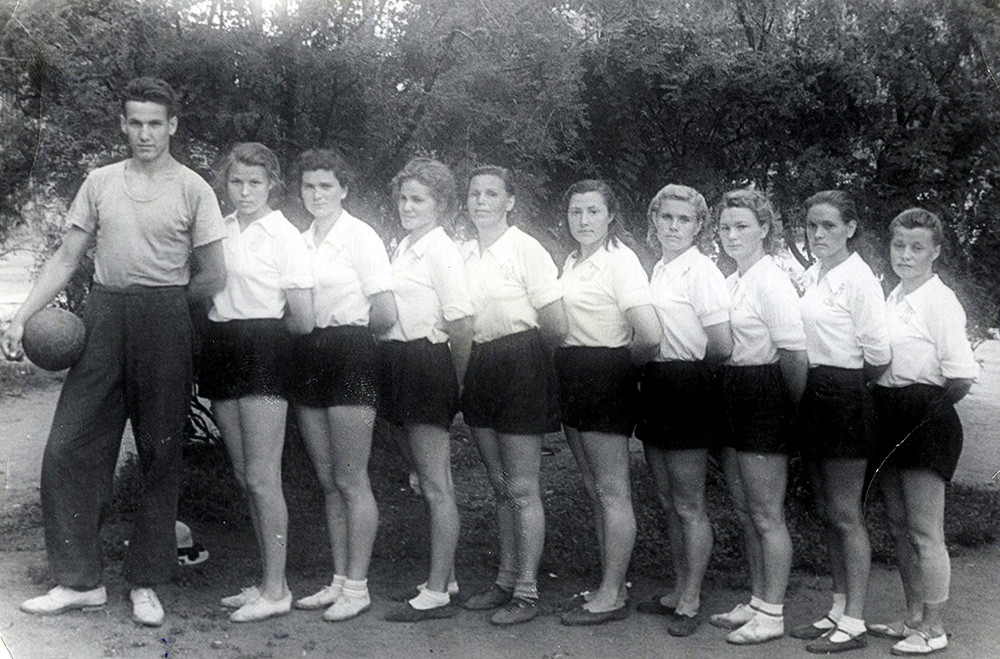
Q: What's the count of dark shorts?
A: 9